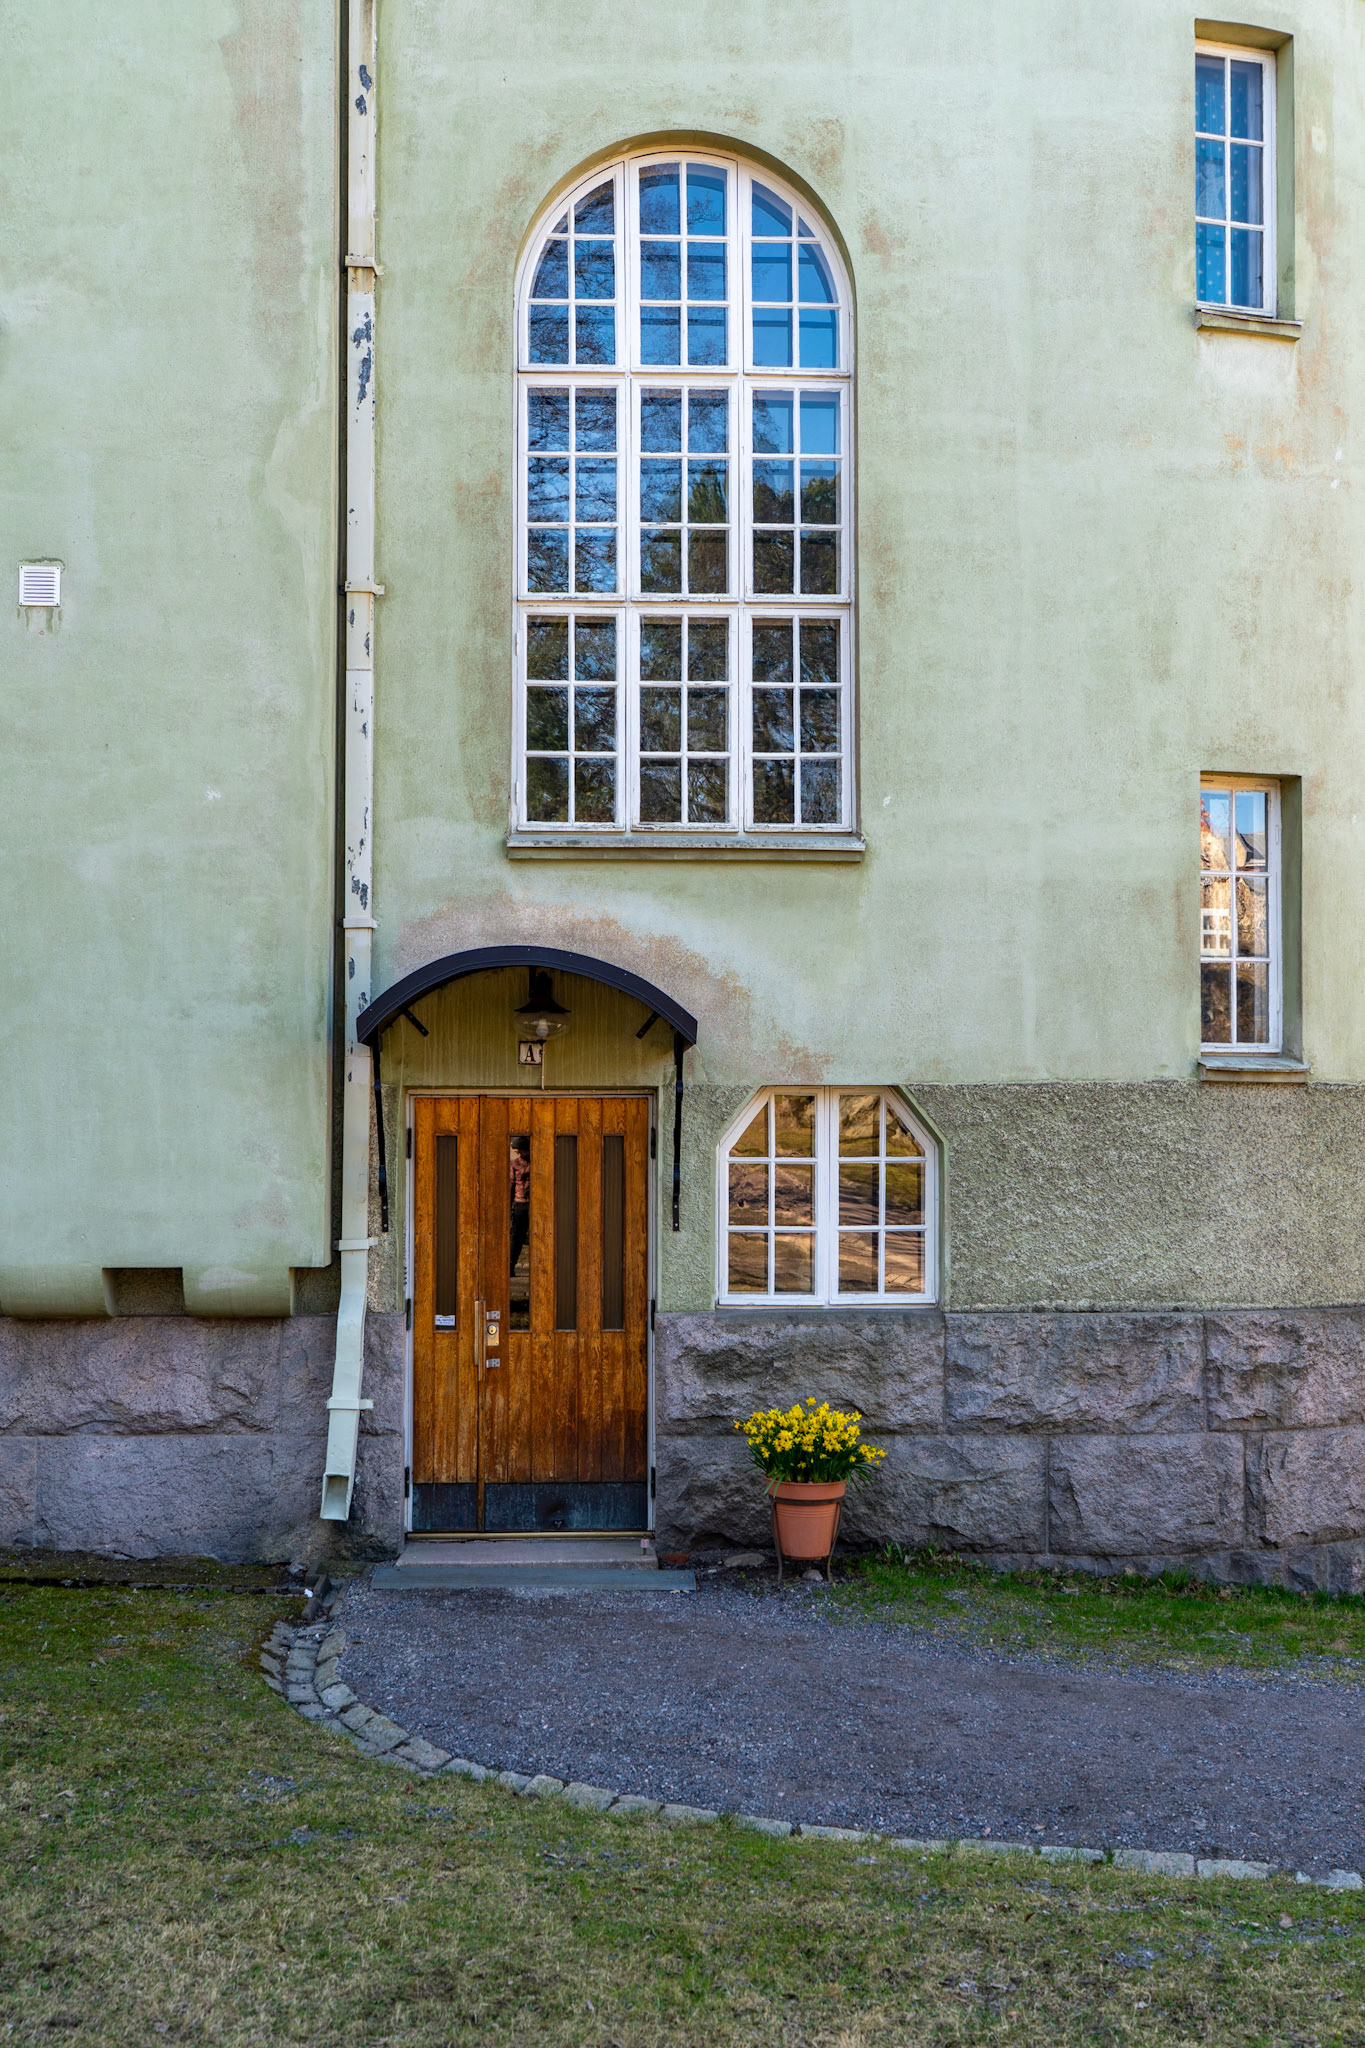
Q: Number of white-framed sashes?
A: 13